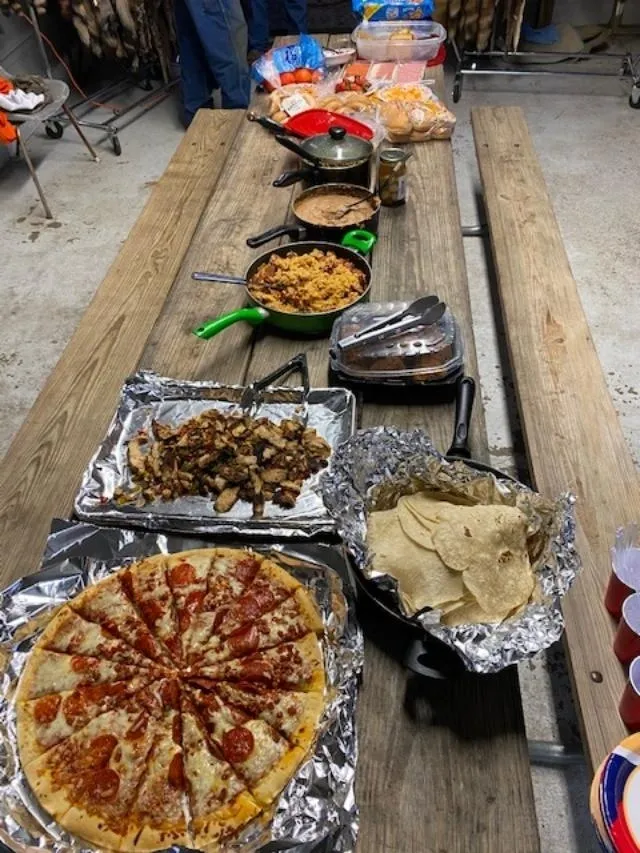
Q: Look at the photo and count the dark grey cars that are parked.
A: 0